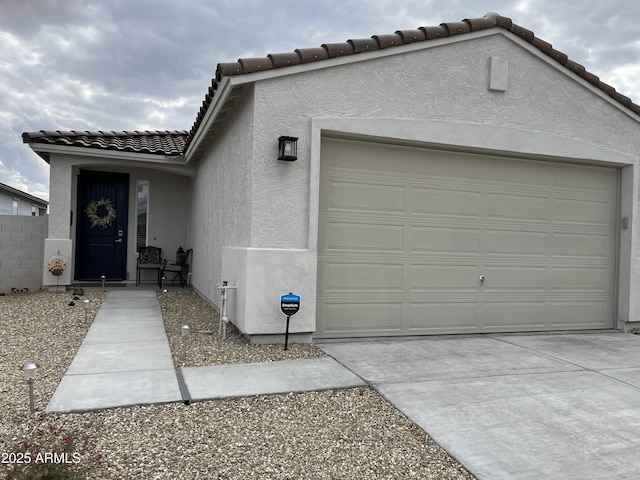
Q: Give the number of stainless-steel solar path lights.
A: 6